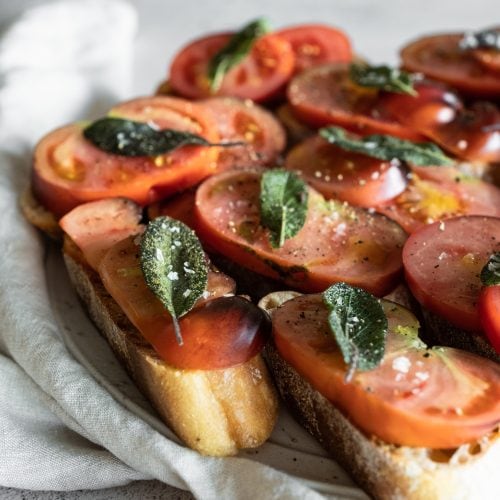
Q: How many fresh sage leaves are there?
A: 9